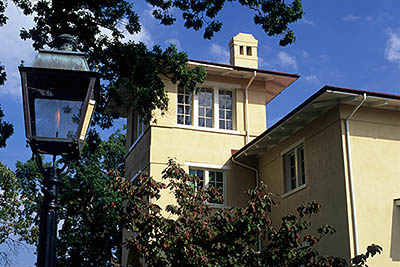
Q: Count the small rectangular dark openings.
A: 2